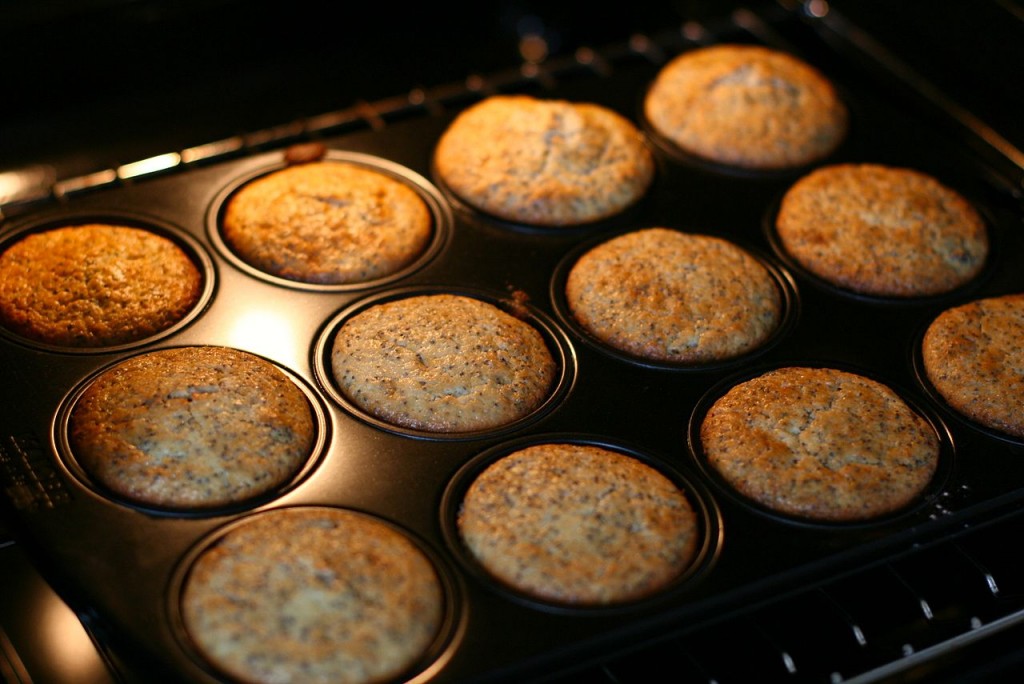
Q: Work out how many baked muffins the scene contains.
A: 12